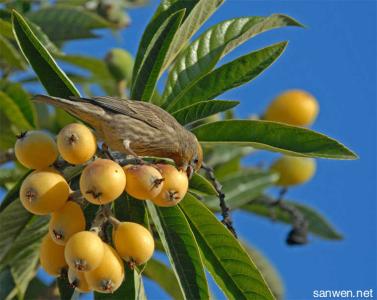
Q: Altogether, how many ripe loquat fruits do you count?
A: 14